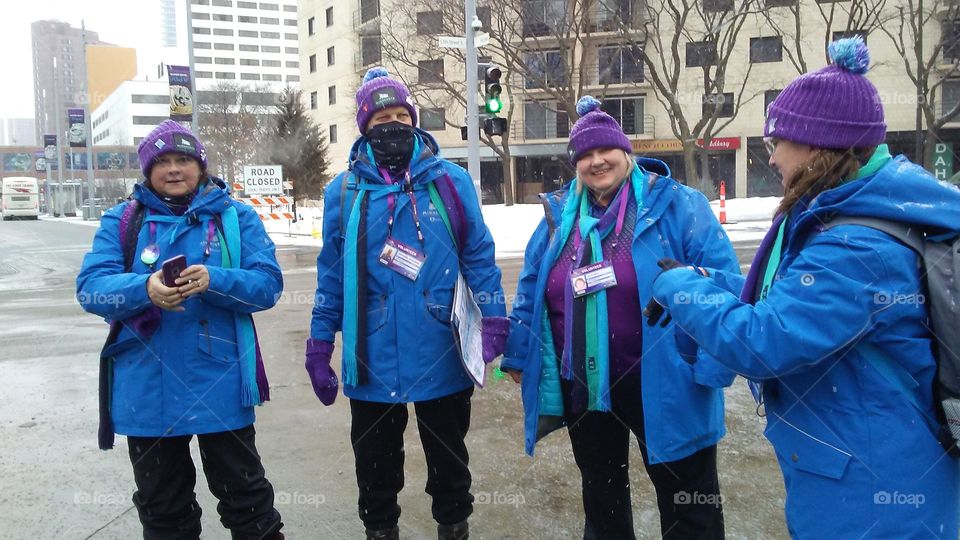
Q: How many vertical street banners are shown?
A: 4